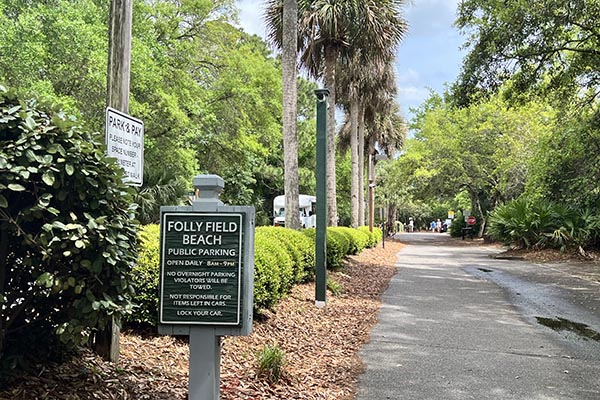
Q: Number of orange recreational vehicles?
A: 0